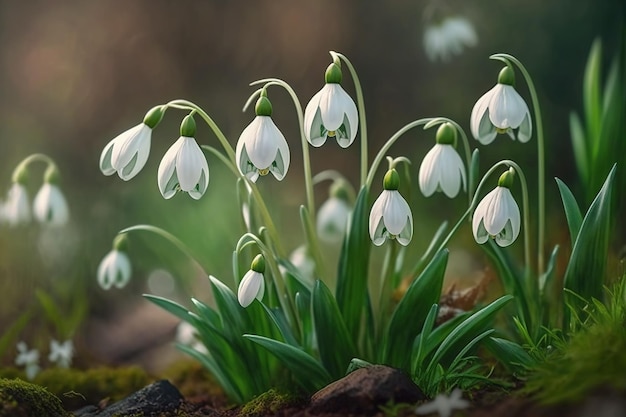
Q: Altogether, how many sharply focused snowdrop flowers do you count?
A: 9